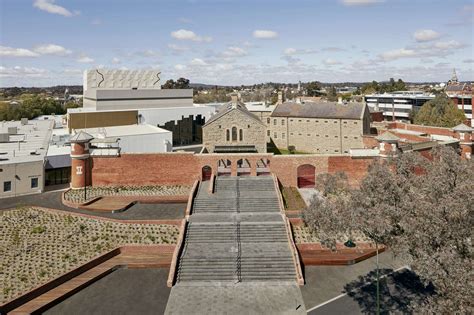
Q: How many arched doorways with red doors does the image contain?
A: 2